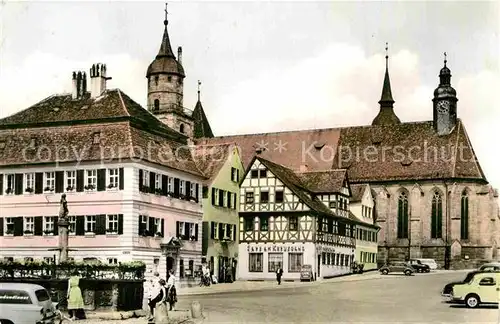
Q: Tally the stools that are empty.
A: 1